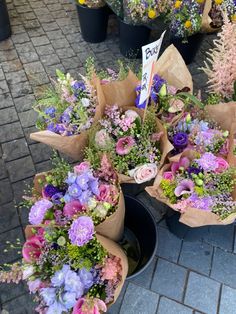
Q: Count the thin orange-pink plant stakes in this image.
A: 1